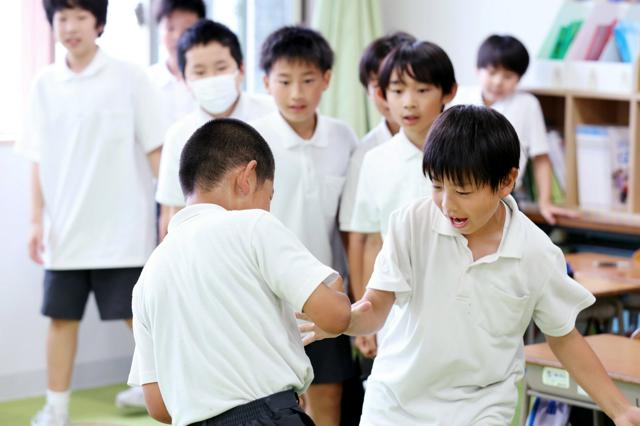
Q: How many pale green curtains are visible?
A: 1